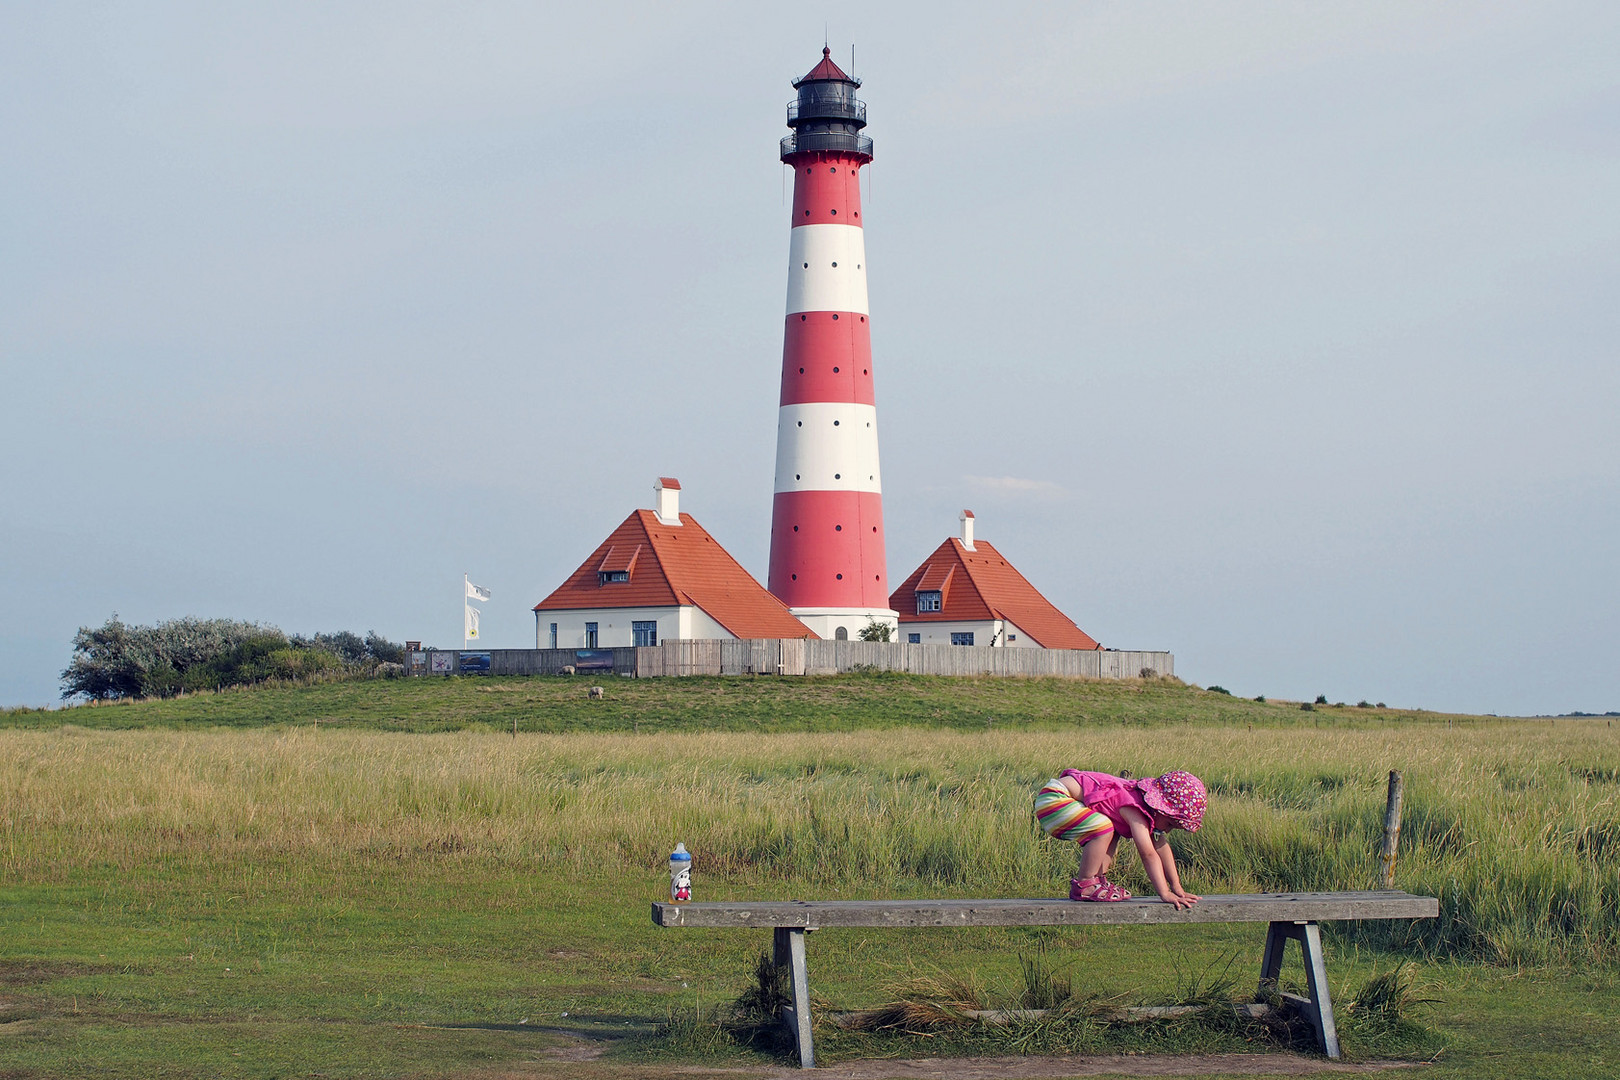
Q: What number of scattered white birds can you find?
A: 0